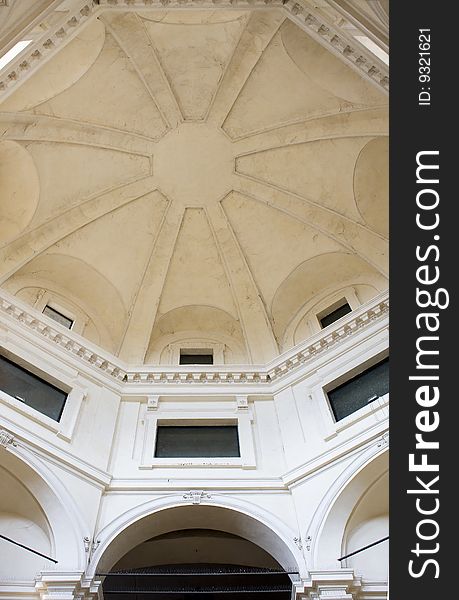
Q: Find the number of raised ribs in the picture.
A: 8